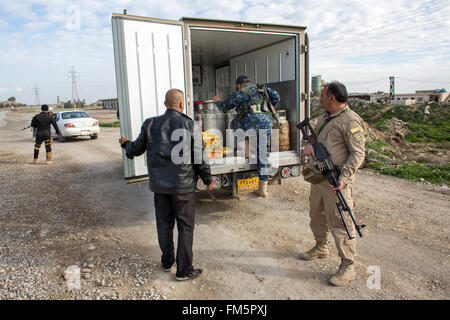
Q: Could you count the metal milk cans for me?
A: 3